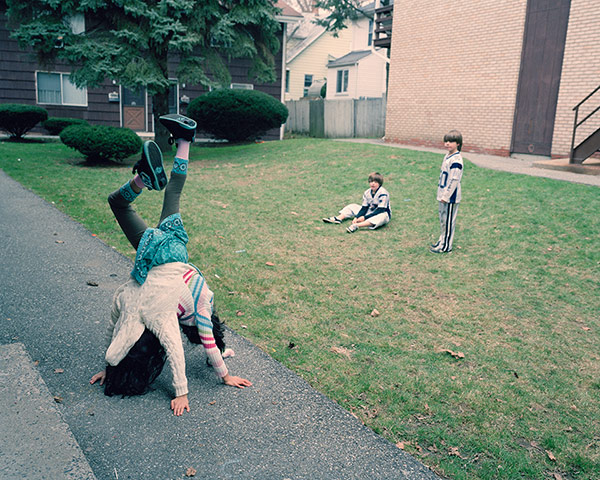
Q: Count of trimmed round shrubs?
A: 4